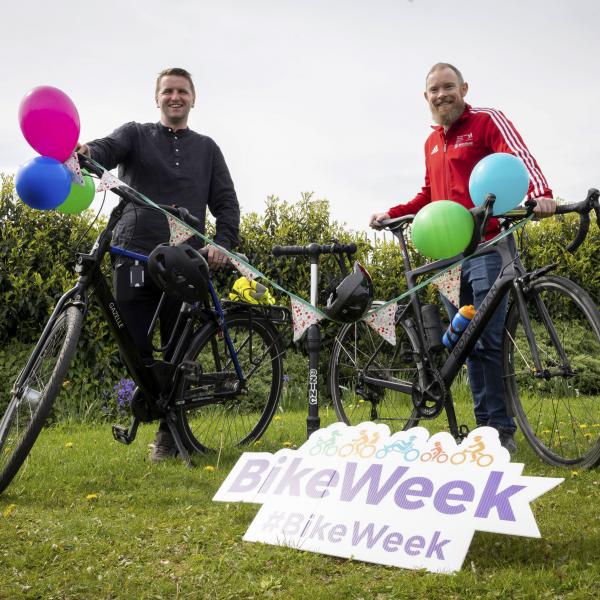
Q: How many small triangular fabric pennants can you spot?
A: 7